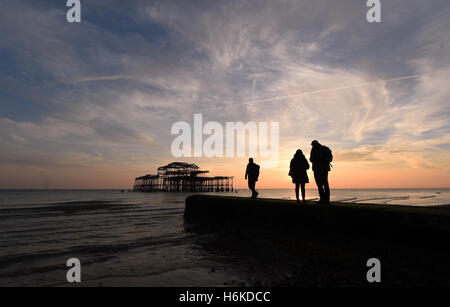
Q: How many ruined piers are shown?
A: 1